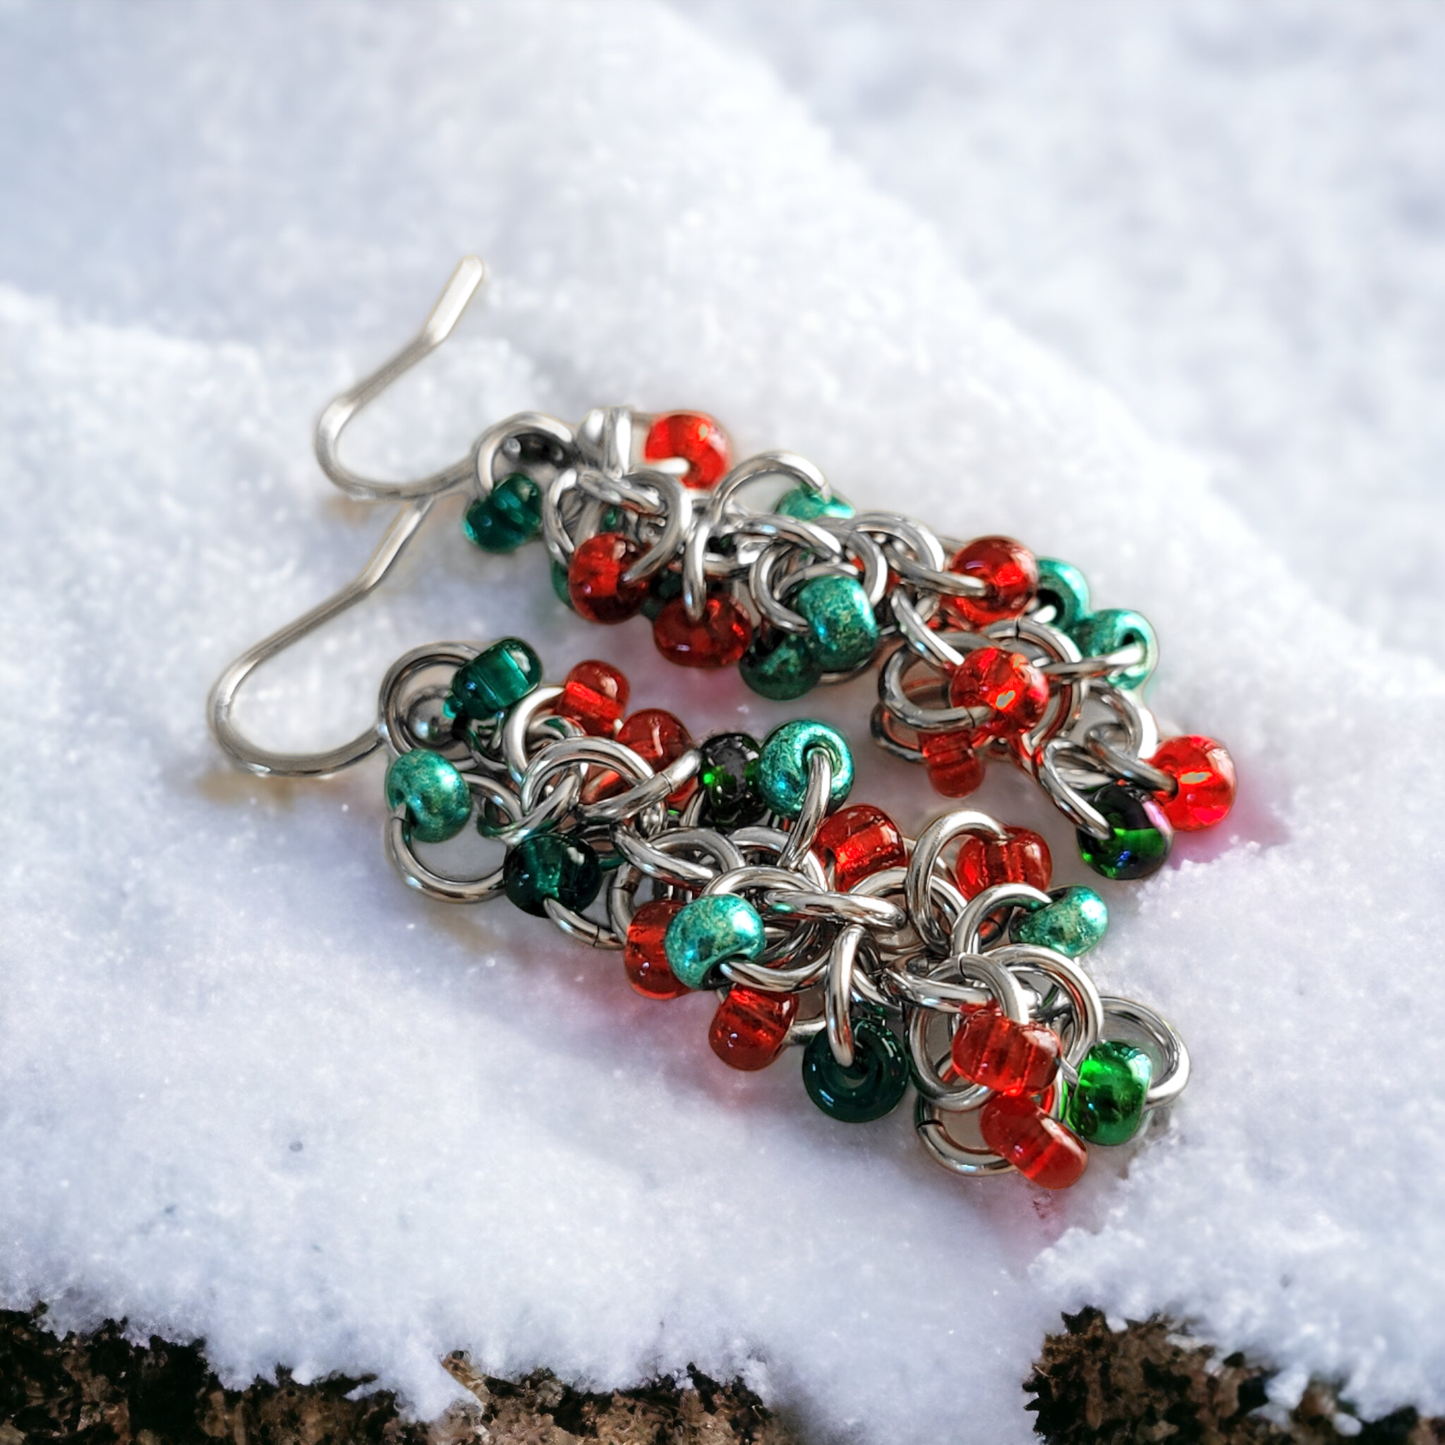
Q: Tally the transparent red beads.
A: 15